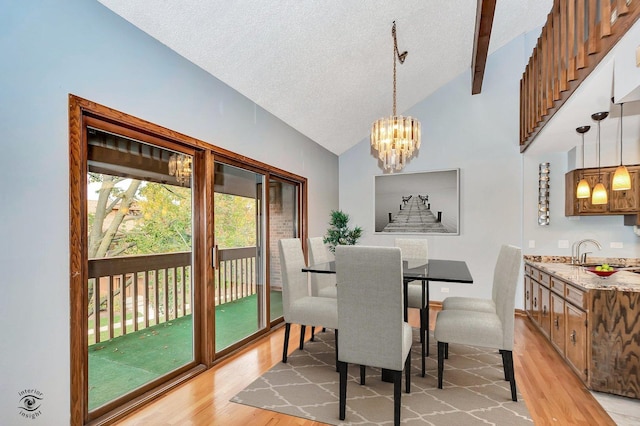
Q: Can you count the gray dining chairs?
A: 6